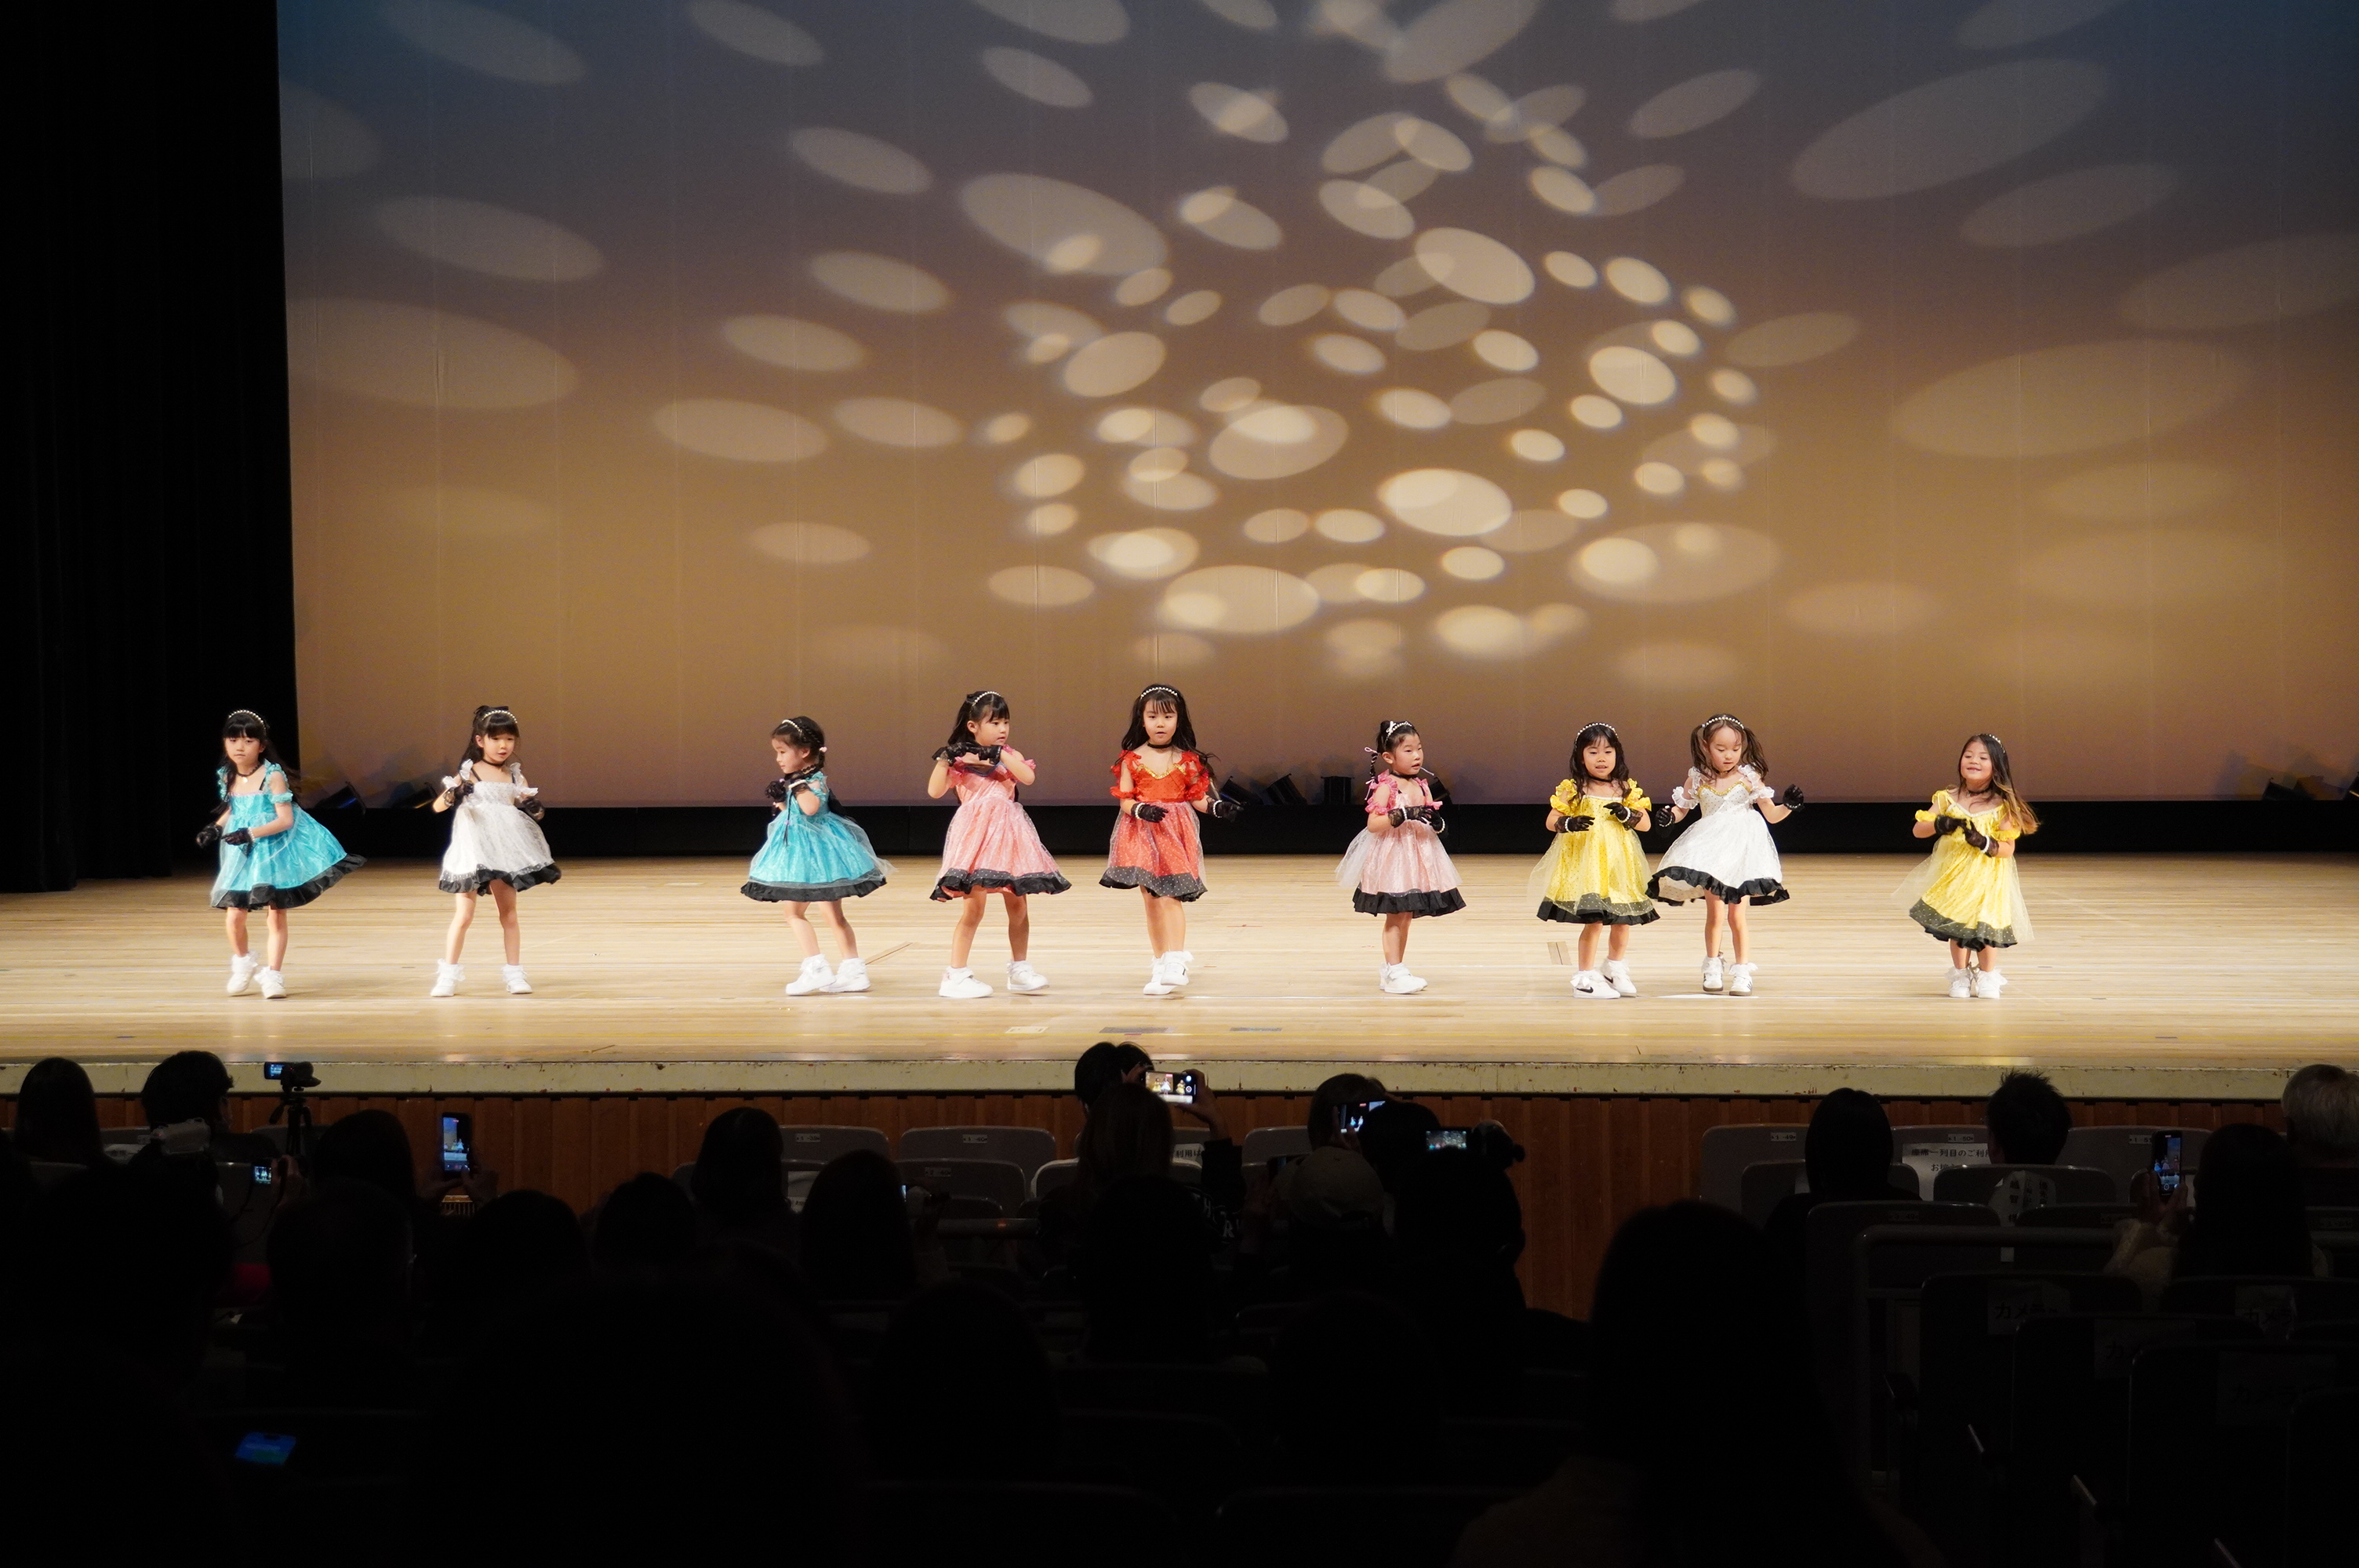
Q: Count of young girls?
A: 9